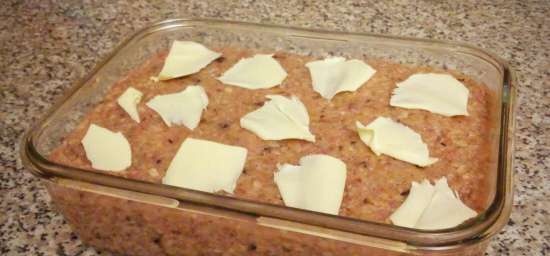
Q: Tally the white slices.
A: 12